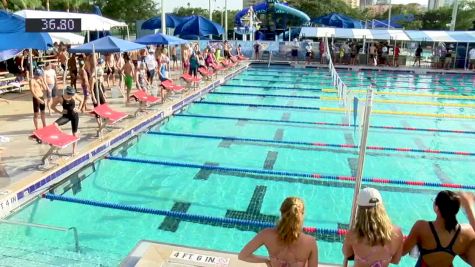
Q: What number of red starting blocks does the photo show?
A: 10